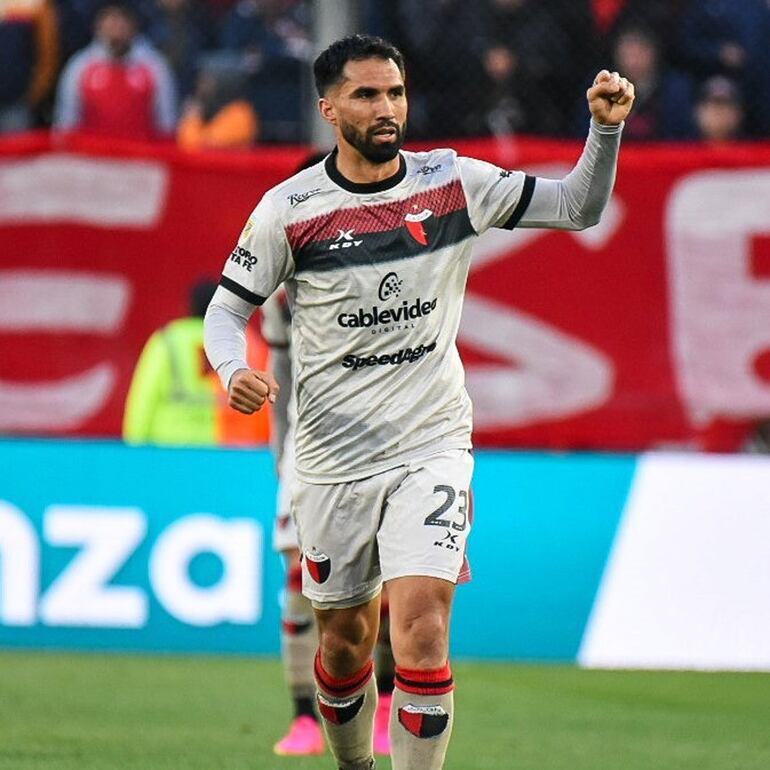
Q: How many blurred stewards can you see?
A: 2